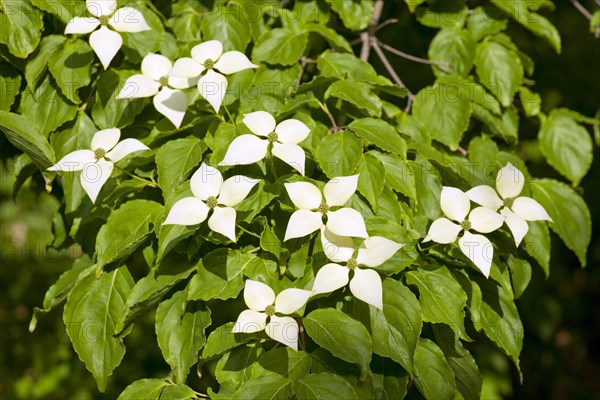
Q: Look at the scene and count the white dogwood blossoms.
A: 11